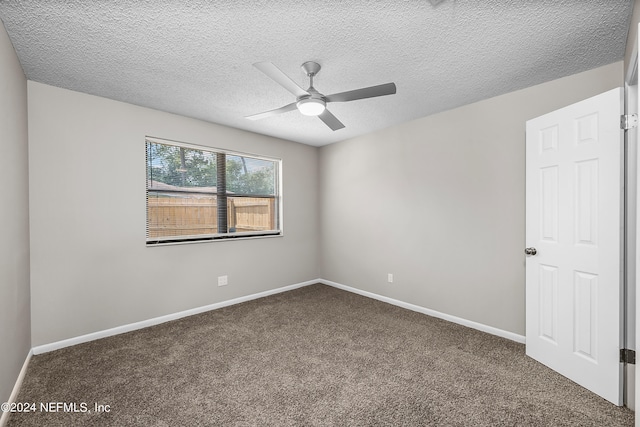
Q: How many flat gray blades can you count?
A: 4